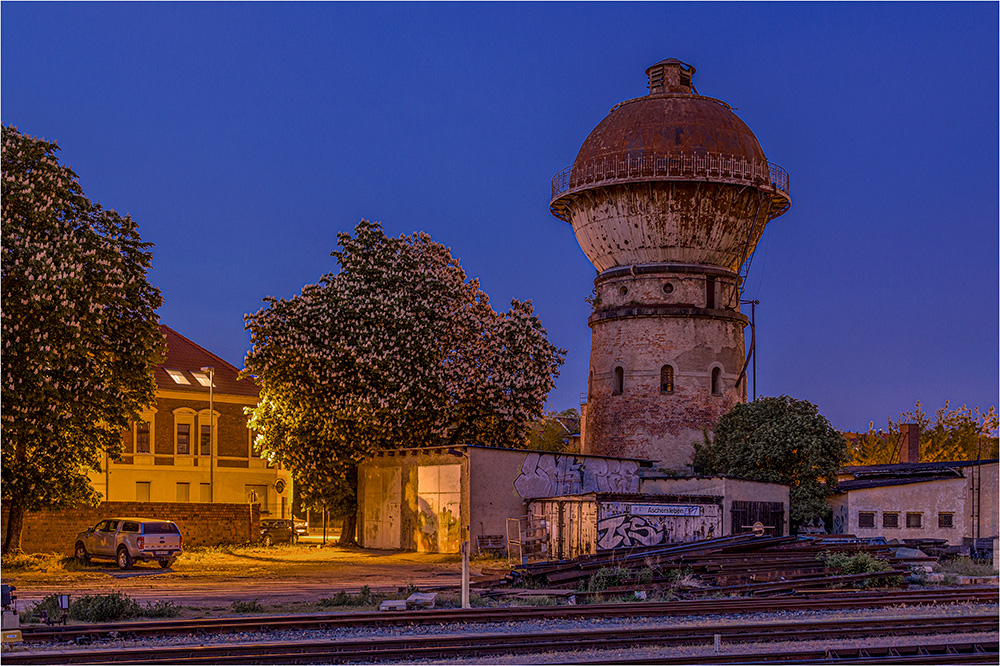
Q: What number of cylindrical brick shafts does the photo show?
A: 1